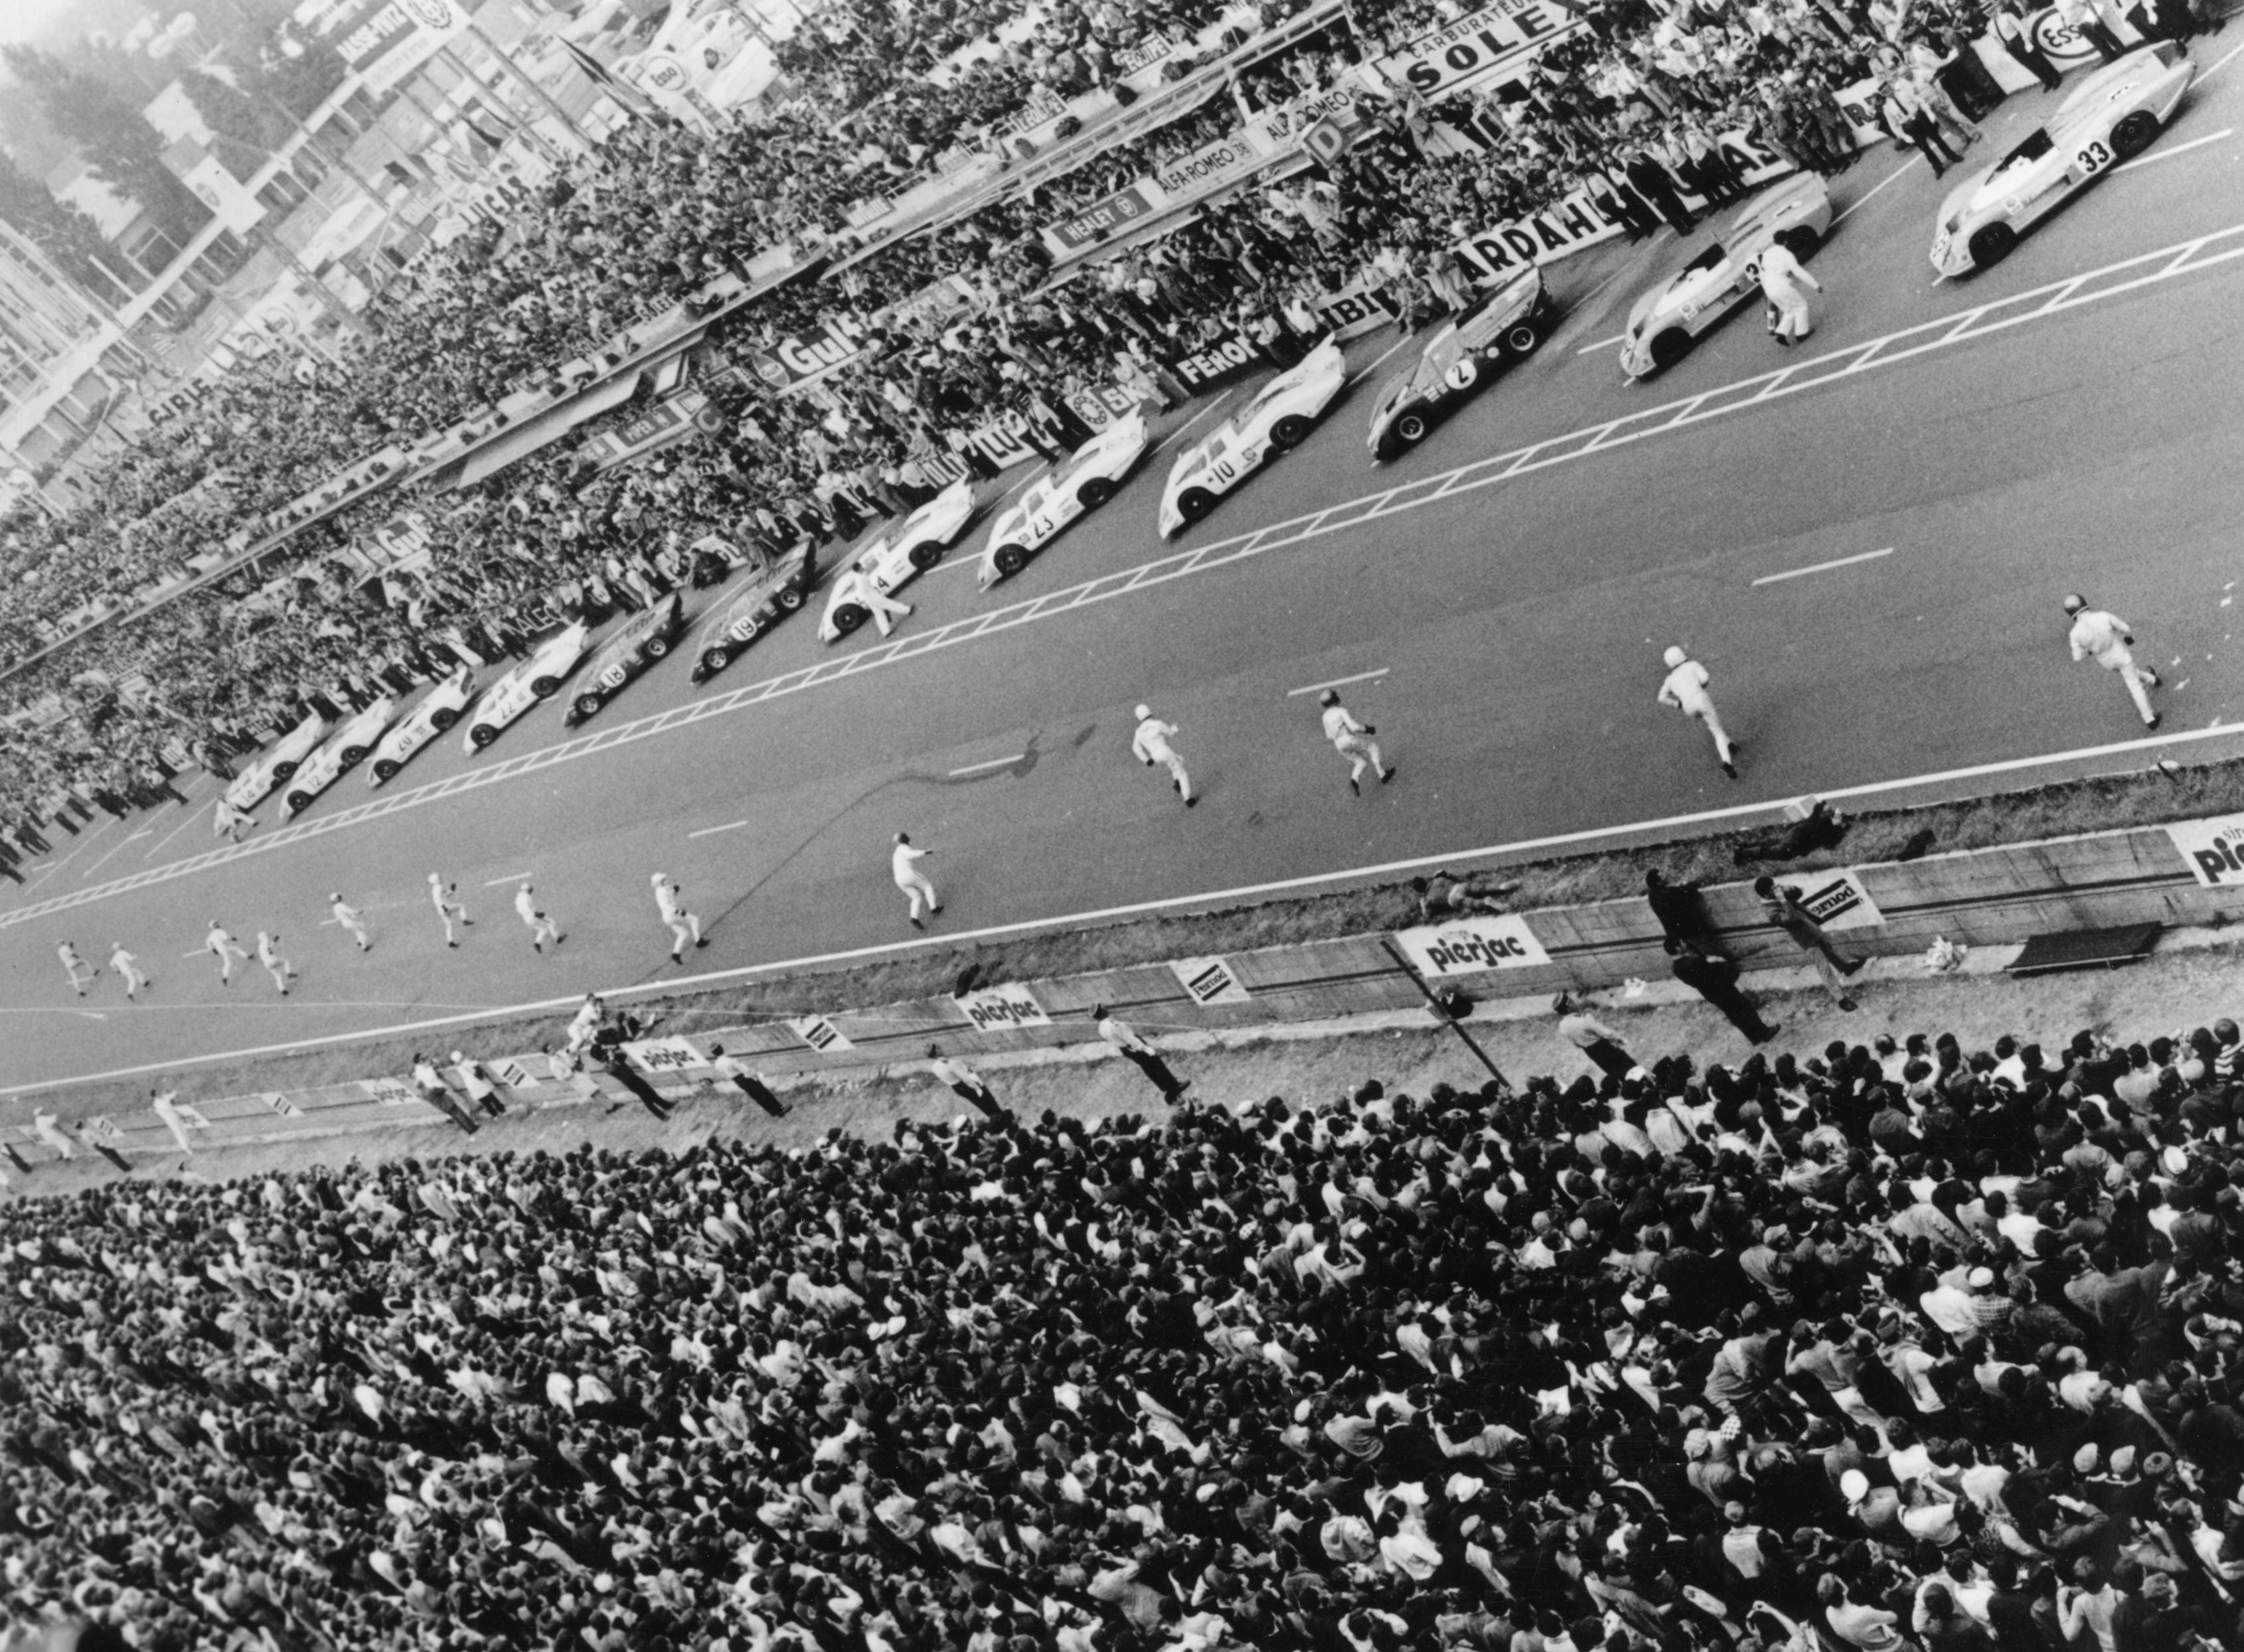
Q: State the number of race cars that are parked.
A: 12